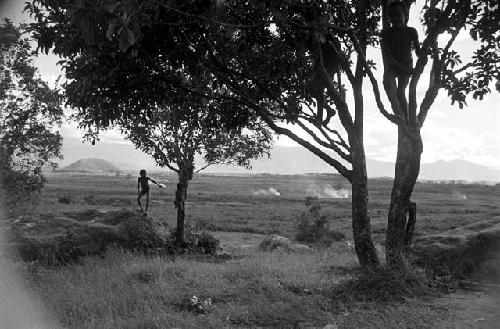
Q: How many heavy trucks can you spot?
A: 0